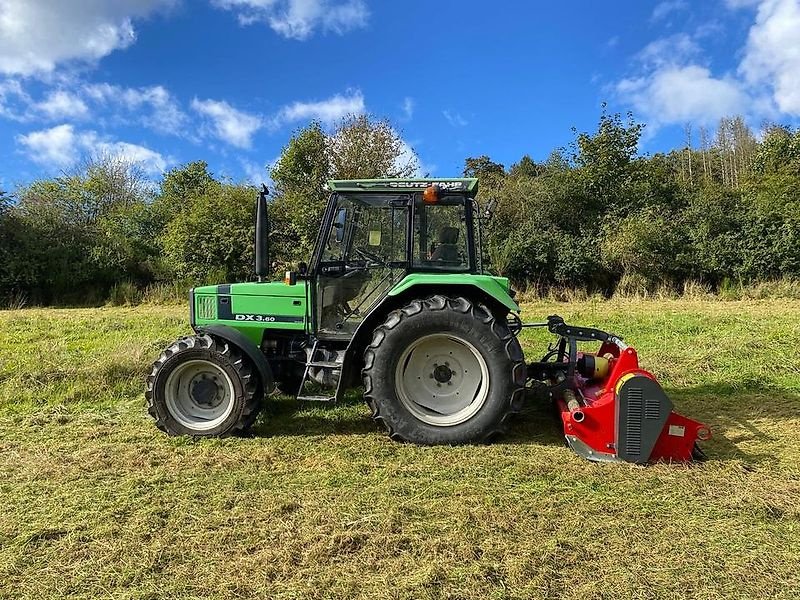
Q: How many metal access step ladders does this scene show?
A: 1